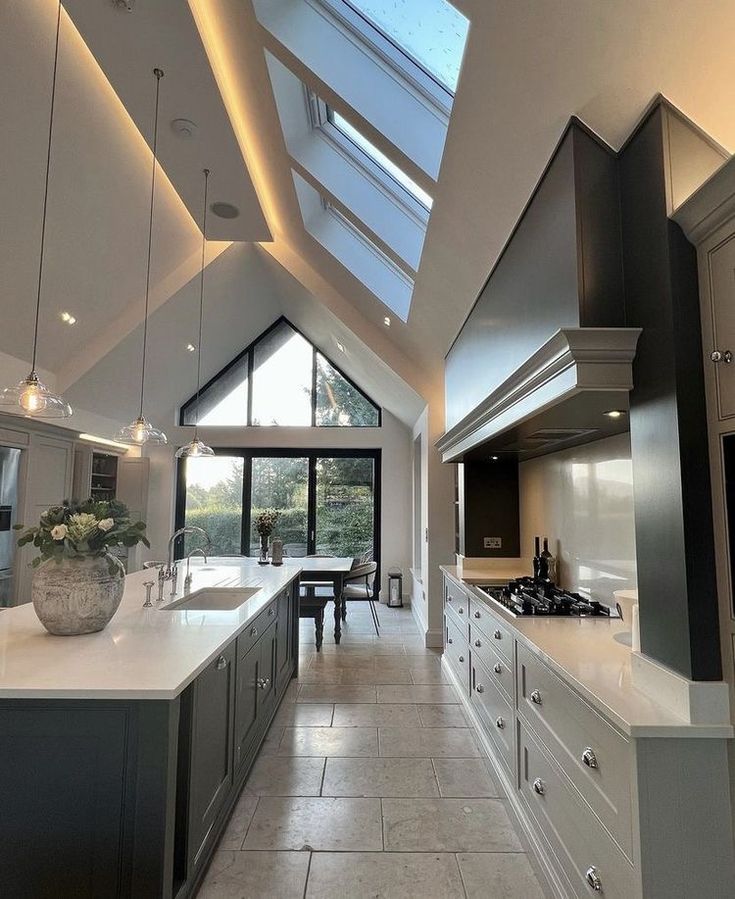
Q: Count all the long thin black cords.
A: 3